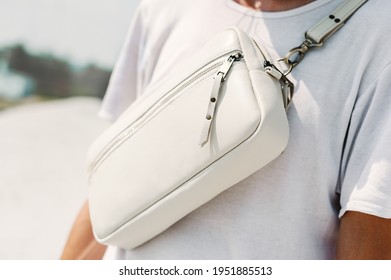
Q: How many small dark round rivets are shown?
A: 4